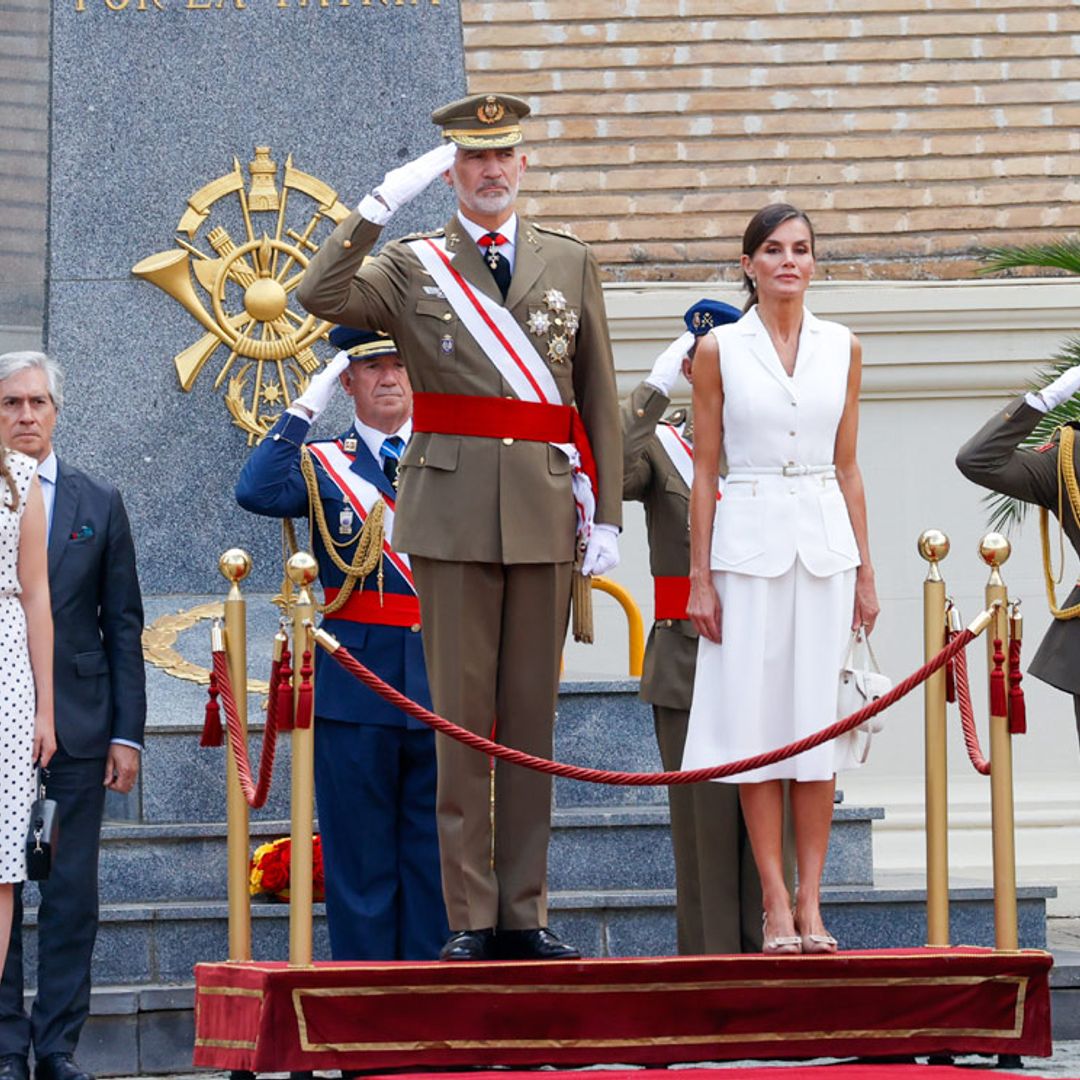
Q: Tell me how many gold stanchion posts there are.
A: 4